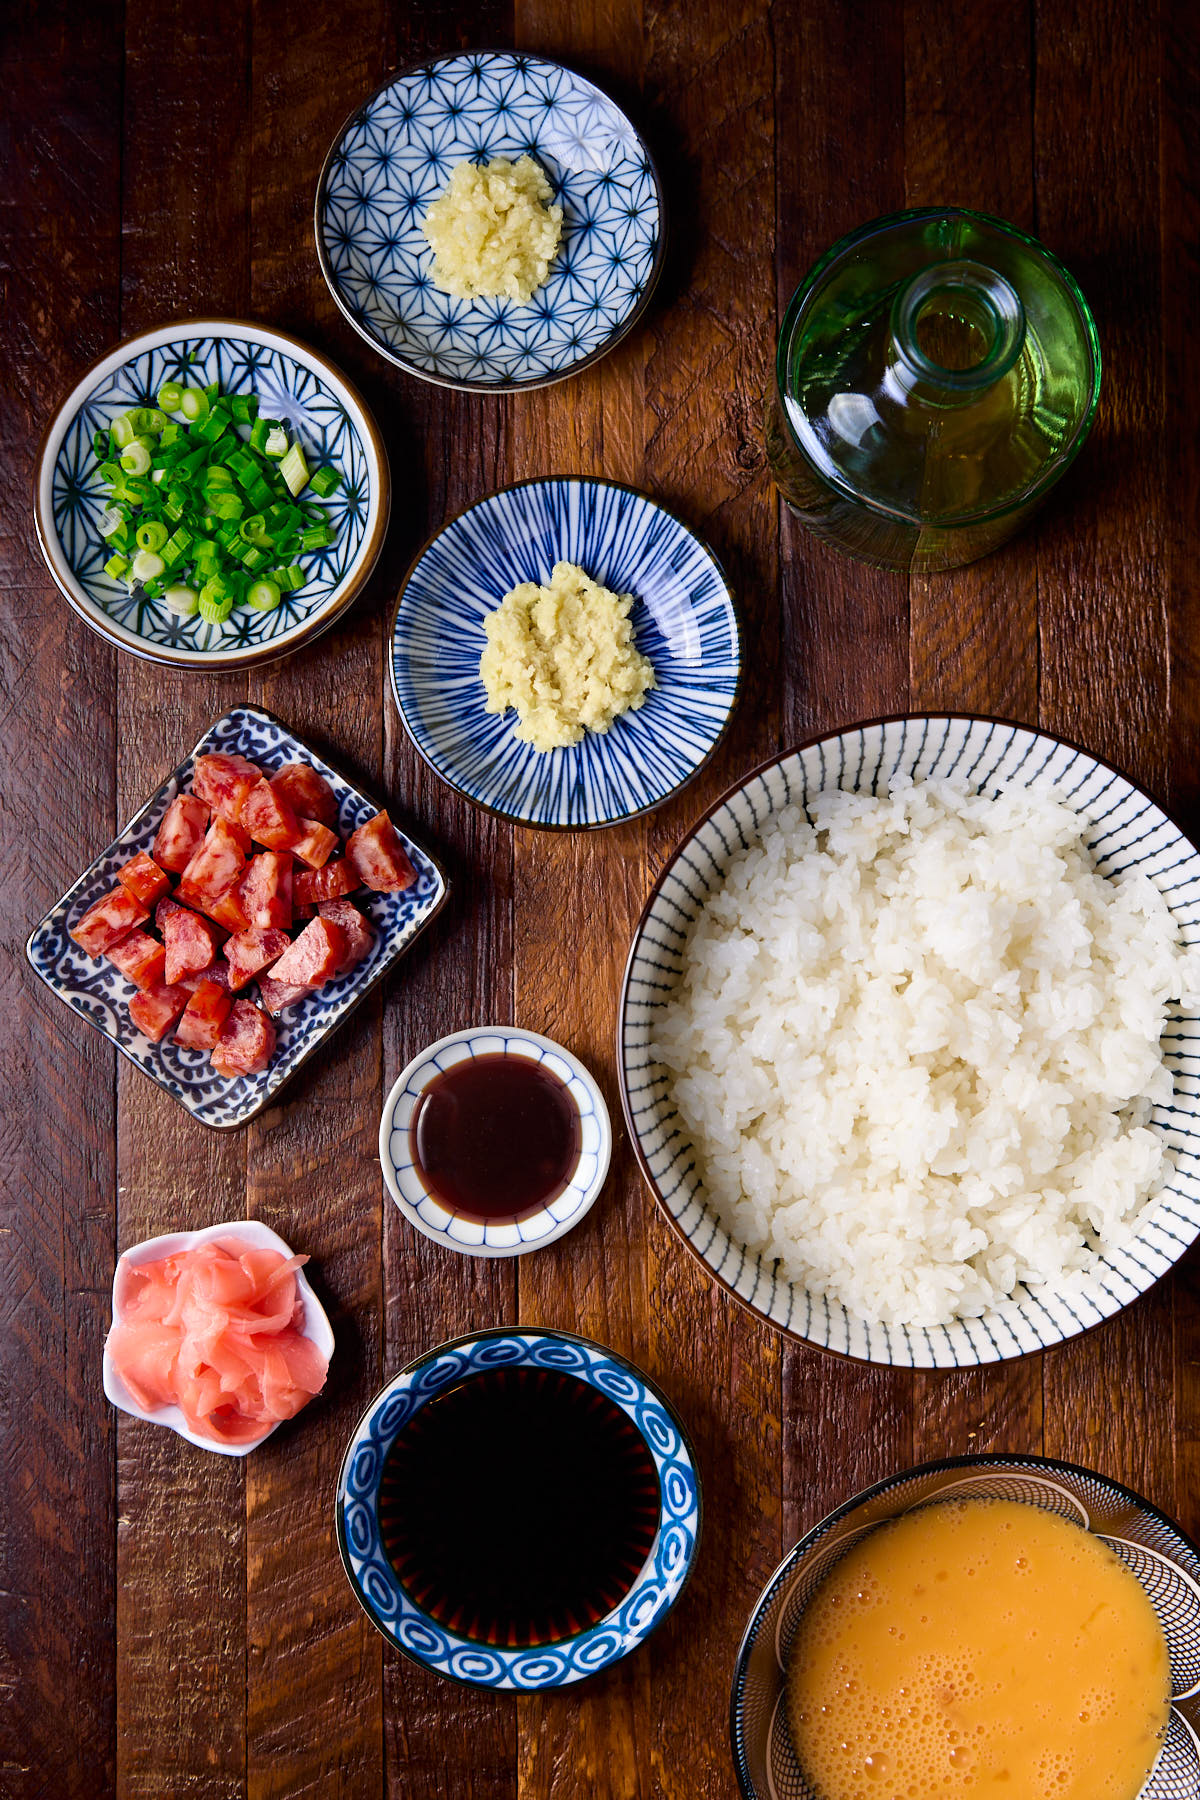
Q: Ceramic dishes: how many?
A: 9